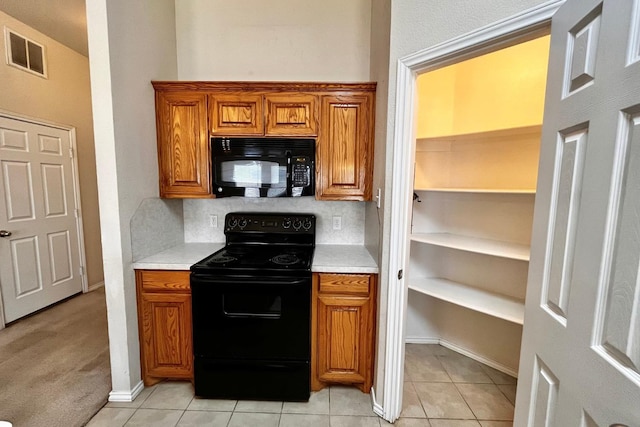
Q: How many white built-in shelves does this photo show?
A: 4